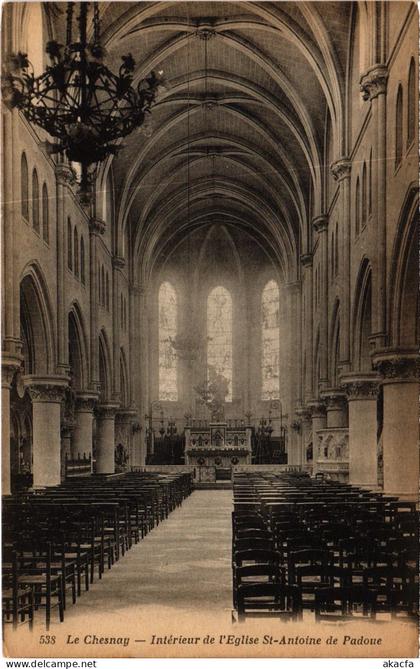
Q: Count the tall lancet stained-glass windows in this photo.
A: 3